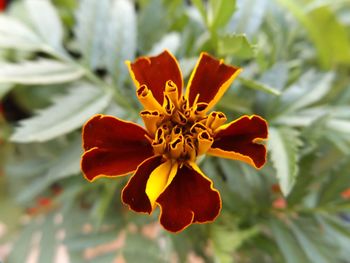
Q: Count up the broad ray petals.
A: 6